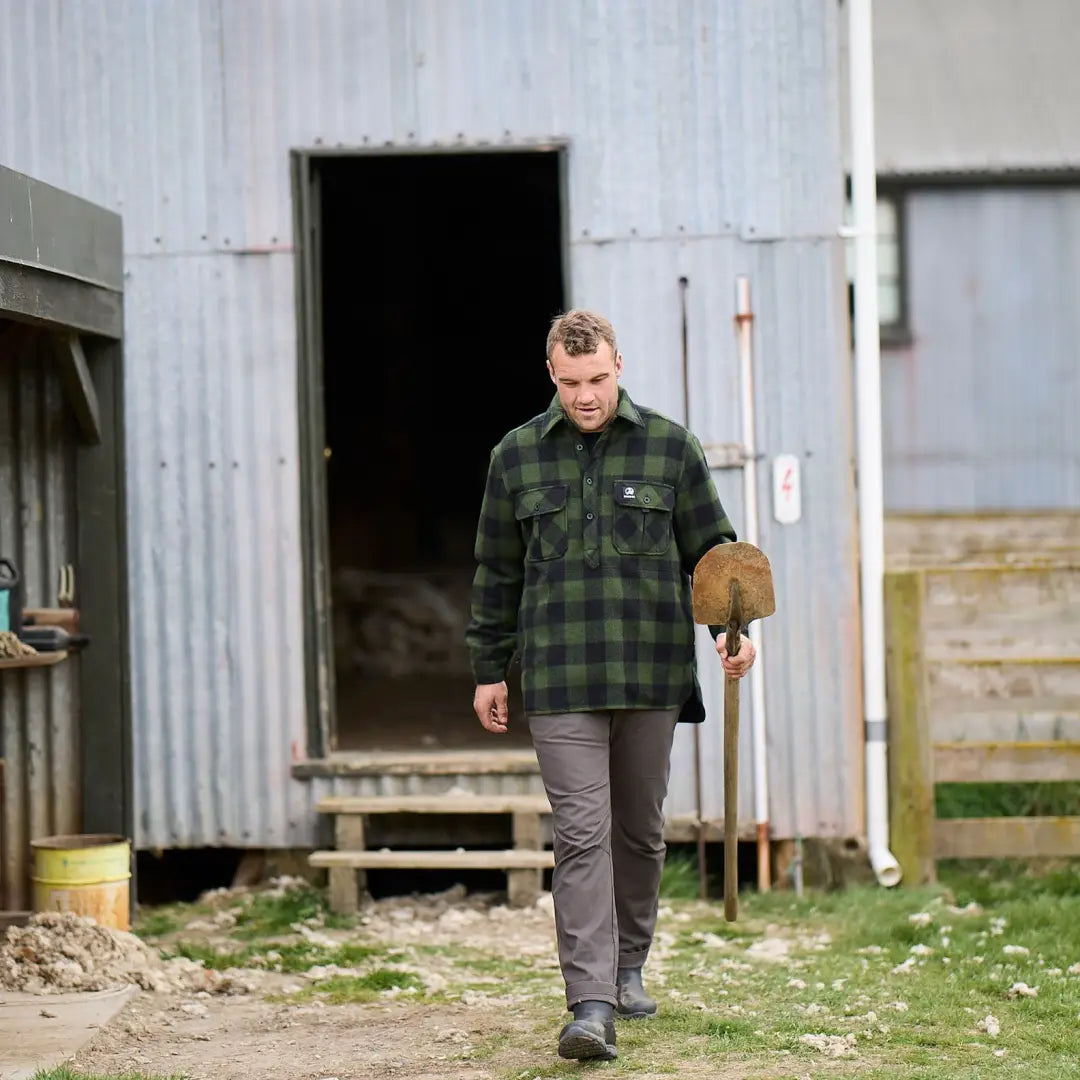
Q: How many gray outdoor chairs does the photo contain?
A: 0